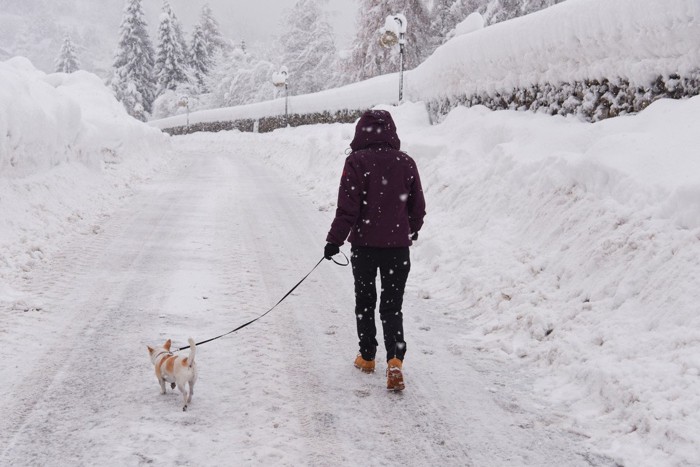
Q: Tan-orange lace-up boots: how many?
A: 2